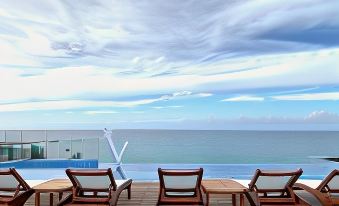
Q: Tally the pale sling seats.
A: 5